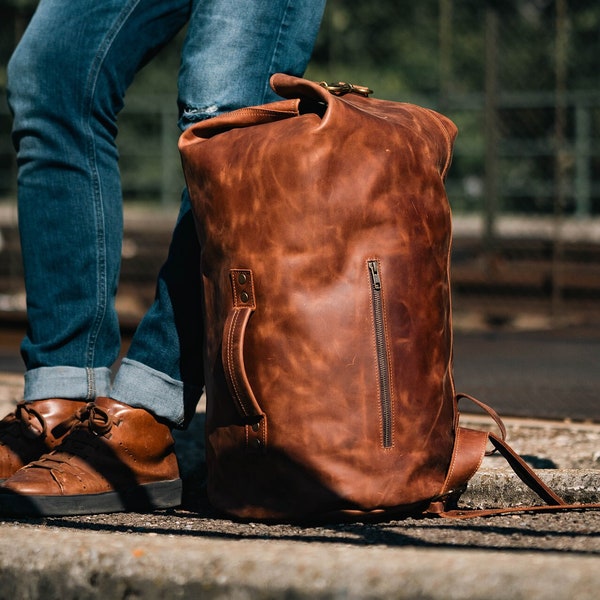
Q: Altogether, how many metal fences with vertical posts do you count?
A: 1